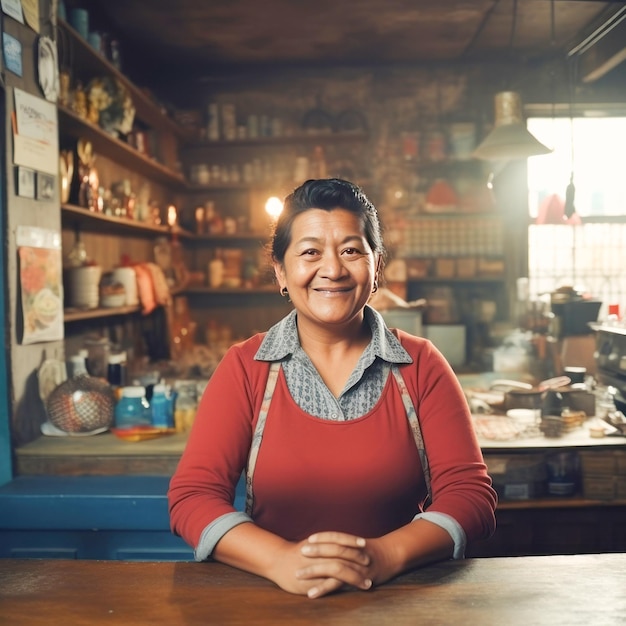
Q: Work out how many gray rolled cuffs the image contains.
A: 2